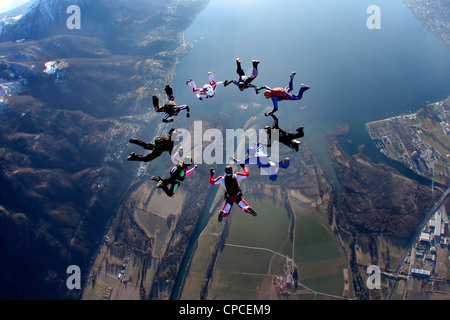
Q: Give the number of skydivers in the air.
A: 9